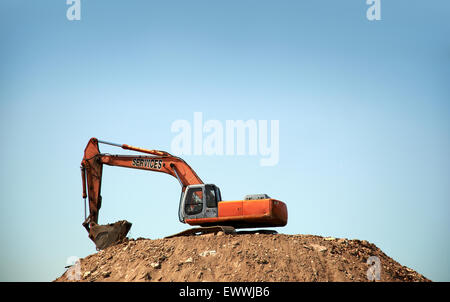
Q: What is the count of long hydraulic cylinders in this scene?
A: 3